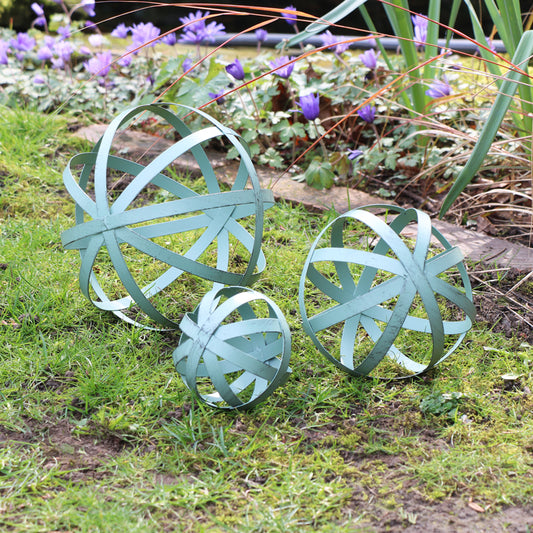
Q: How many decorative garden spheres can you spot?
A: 3